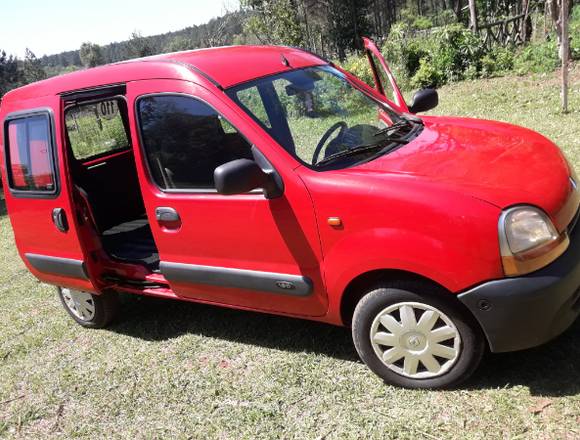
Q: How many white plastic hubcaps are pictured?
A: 2